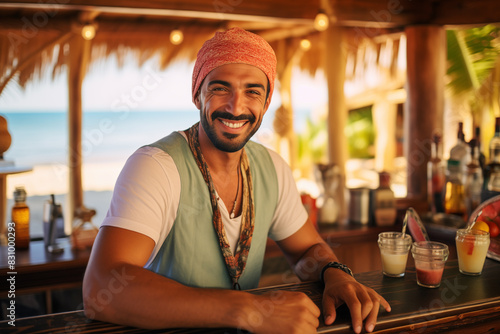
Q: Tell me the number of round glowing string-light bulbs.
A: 4